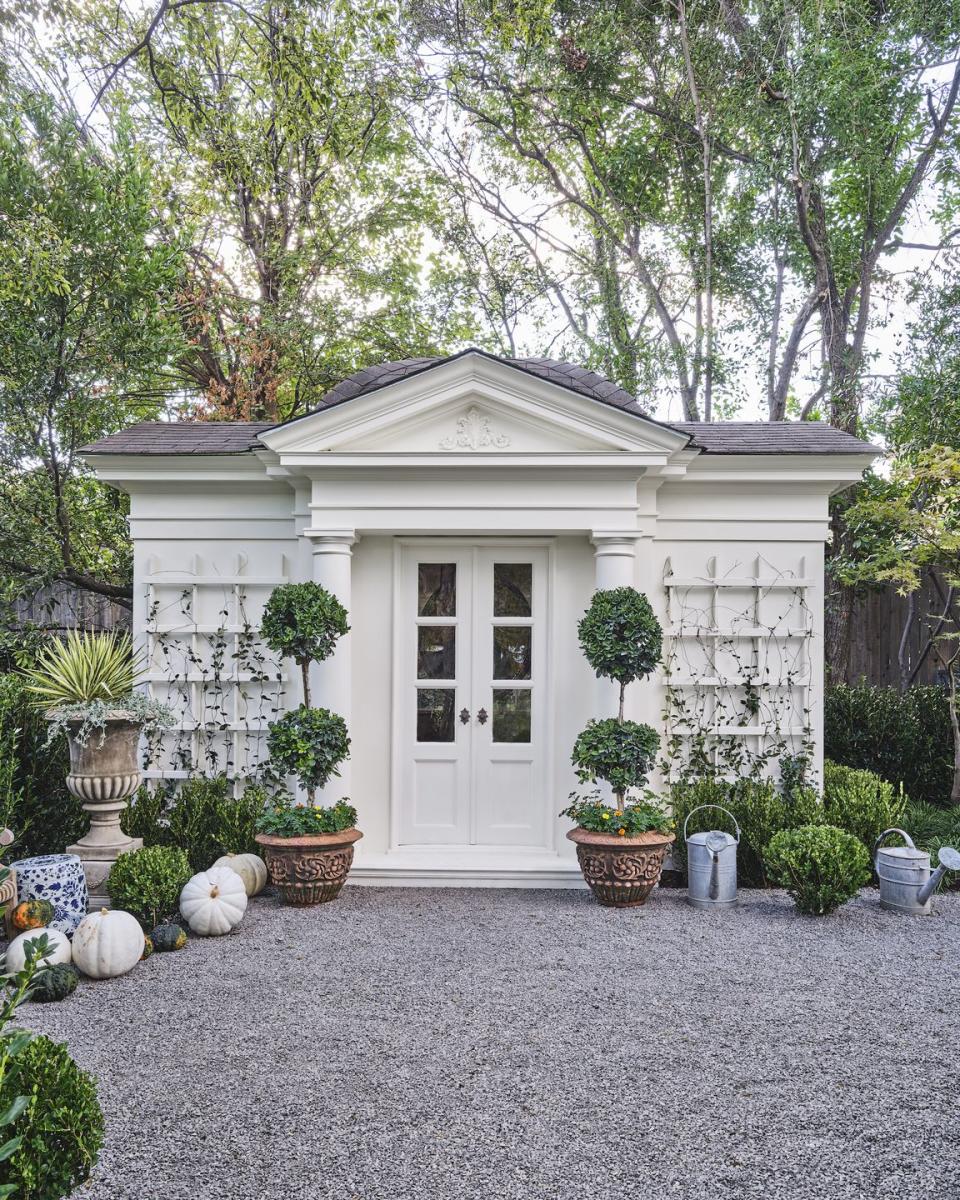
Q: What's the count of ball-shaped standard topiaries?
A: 2